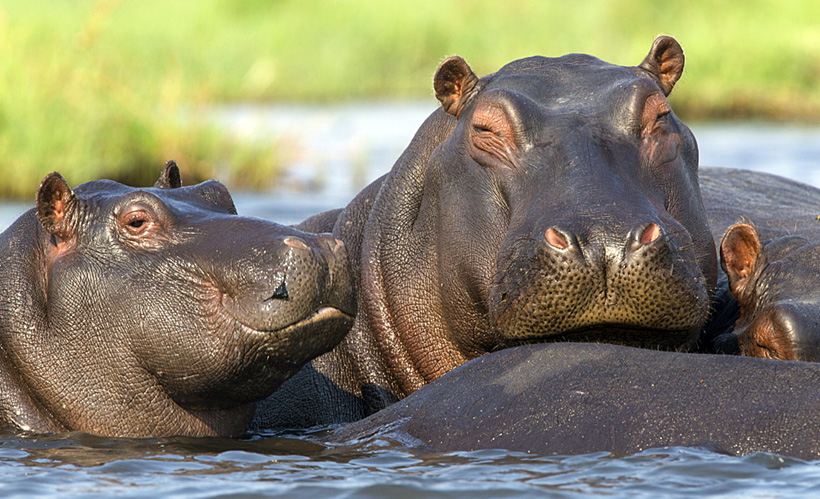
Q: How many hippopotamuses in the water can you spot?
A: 4